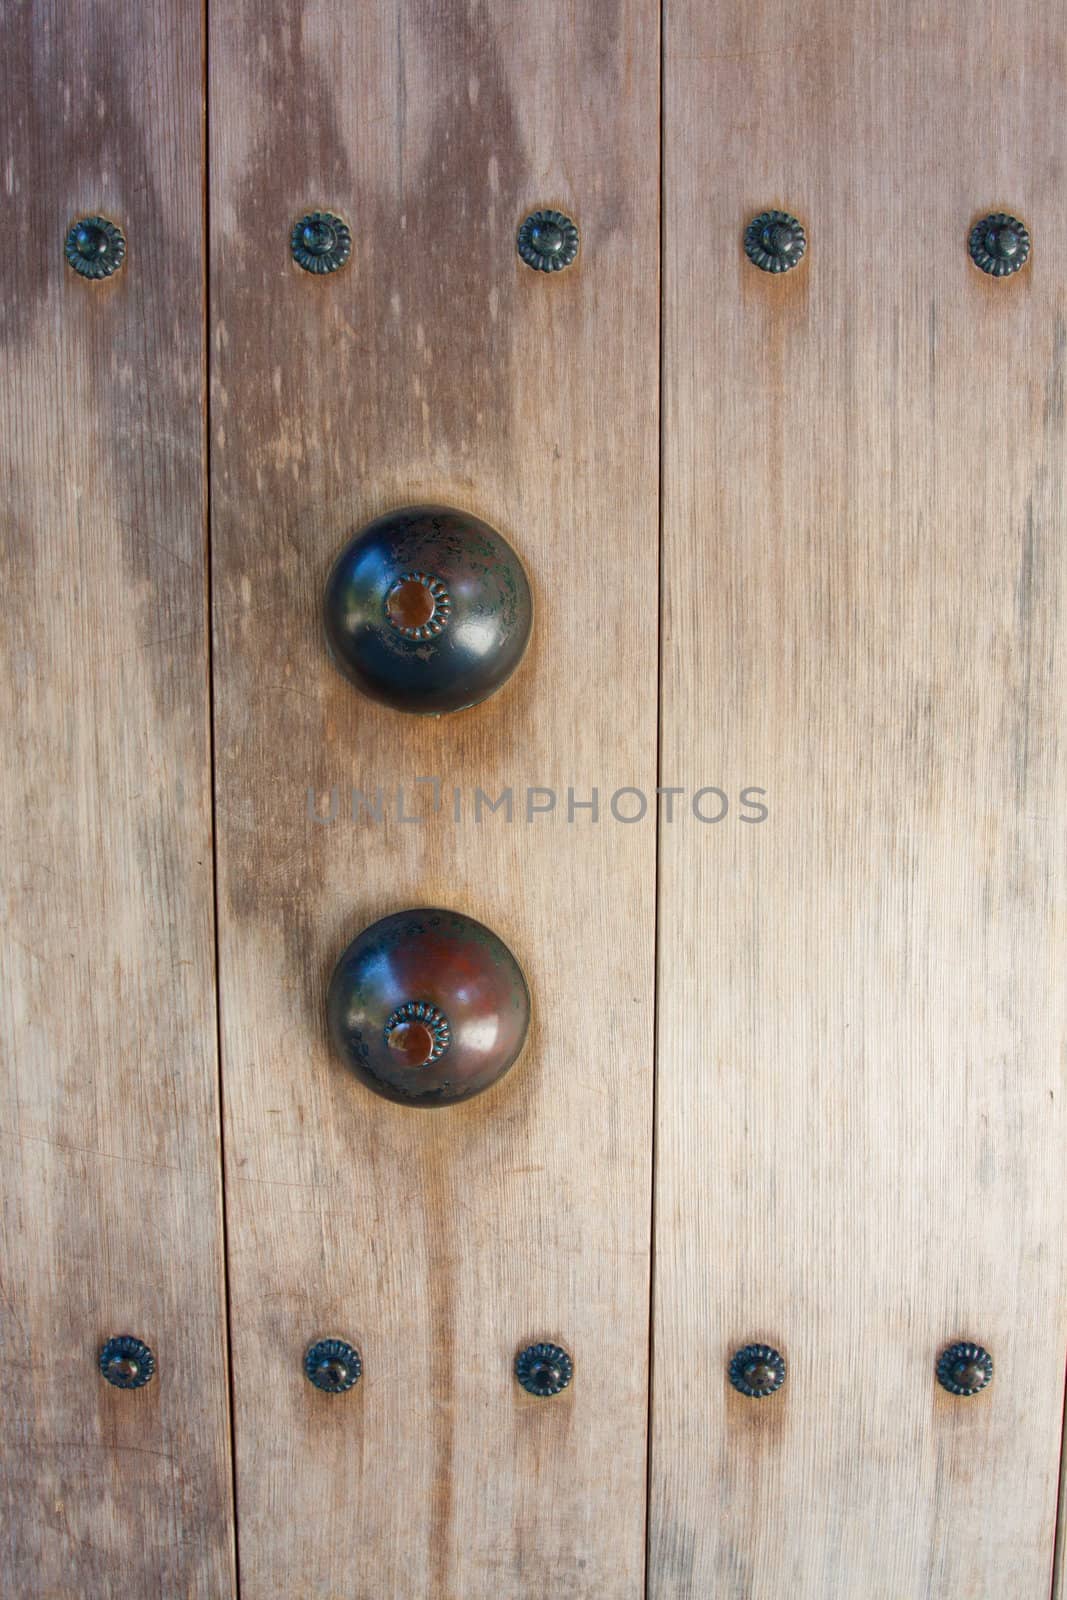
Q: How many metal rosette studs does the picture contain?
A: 10